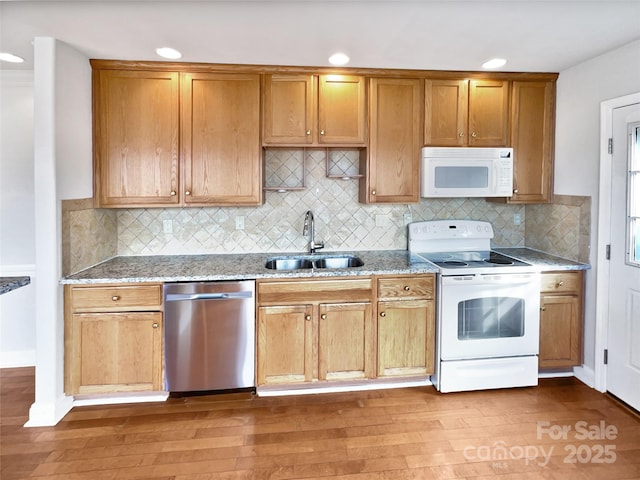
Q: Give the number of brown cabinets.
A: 13